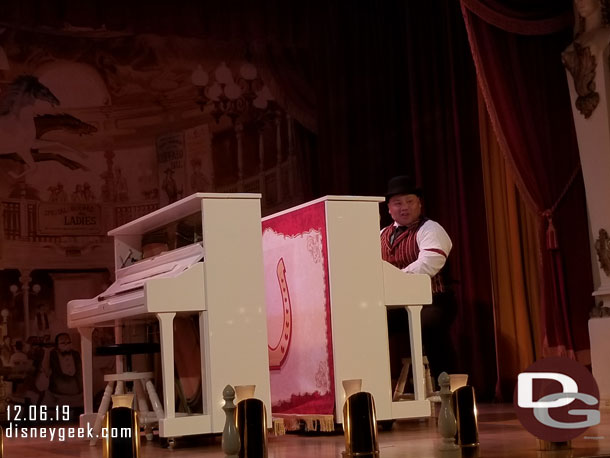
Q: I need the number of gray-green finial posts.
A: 2